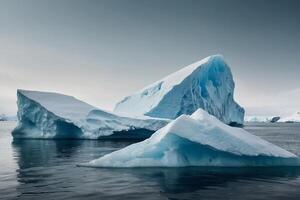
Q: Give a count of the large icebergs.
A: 3